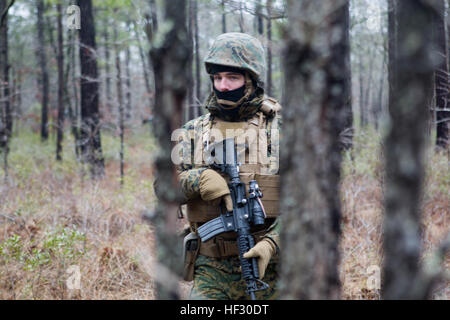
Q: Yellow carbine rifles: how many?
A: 0